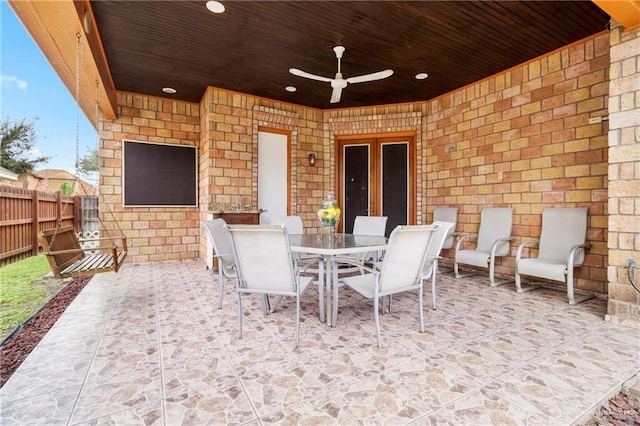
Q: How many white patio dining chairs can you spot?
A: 6